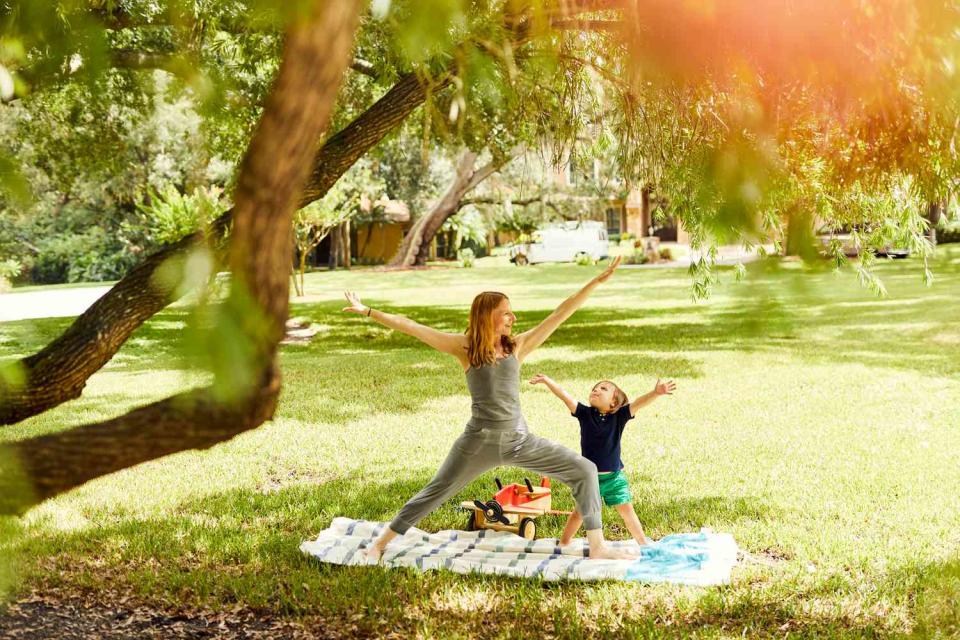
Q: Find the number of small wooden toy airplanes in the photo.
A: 1